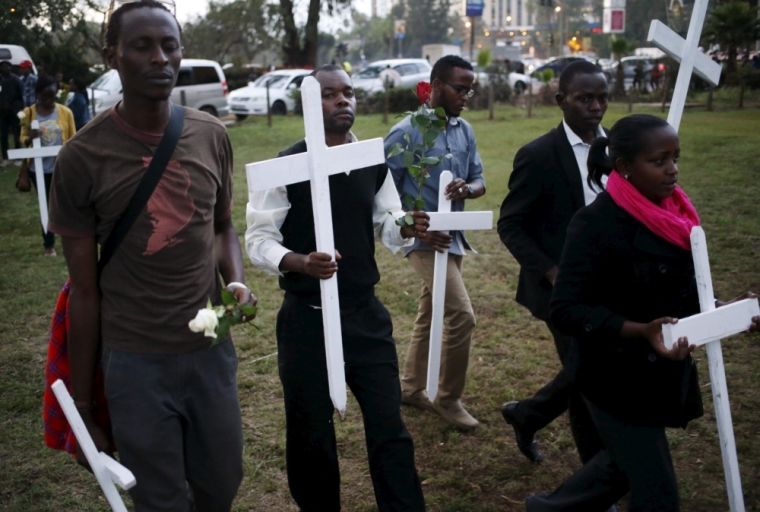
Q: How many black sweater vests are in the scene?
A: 1